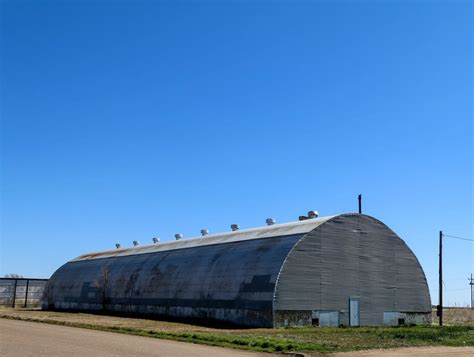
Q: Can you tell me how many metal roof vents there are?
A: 8